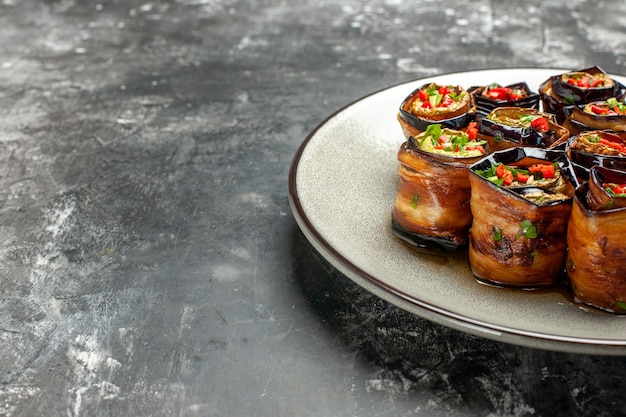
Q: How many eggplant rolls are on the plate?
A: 9